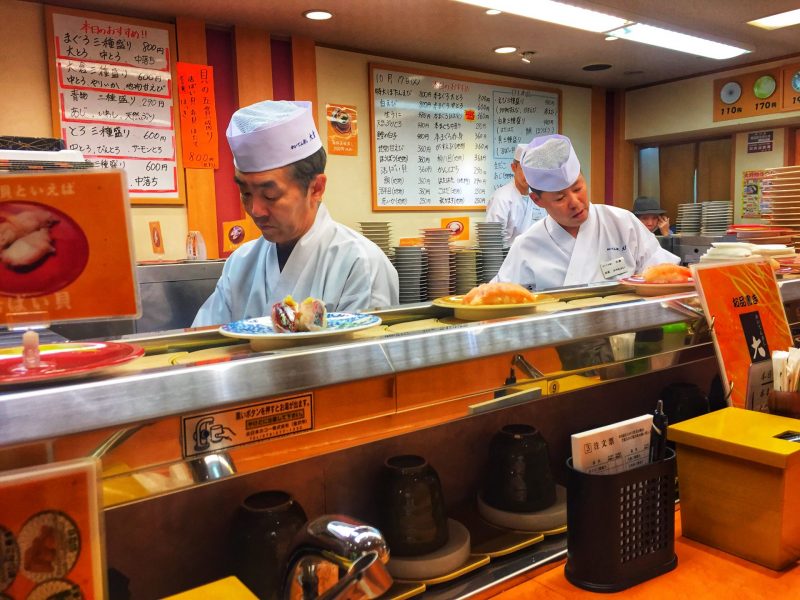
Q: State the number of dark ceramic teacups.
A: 4